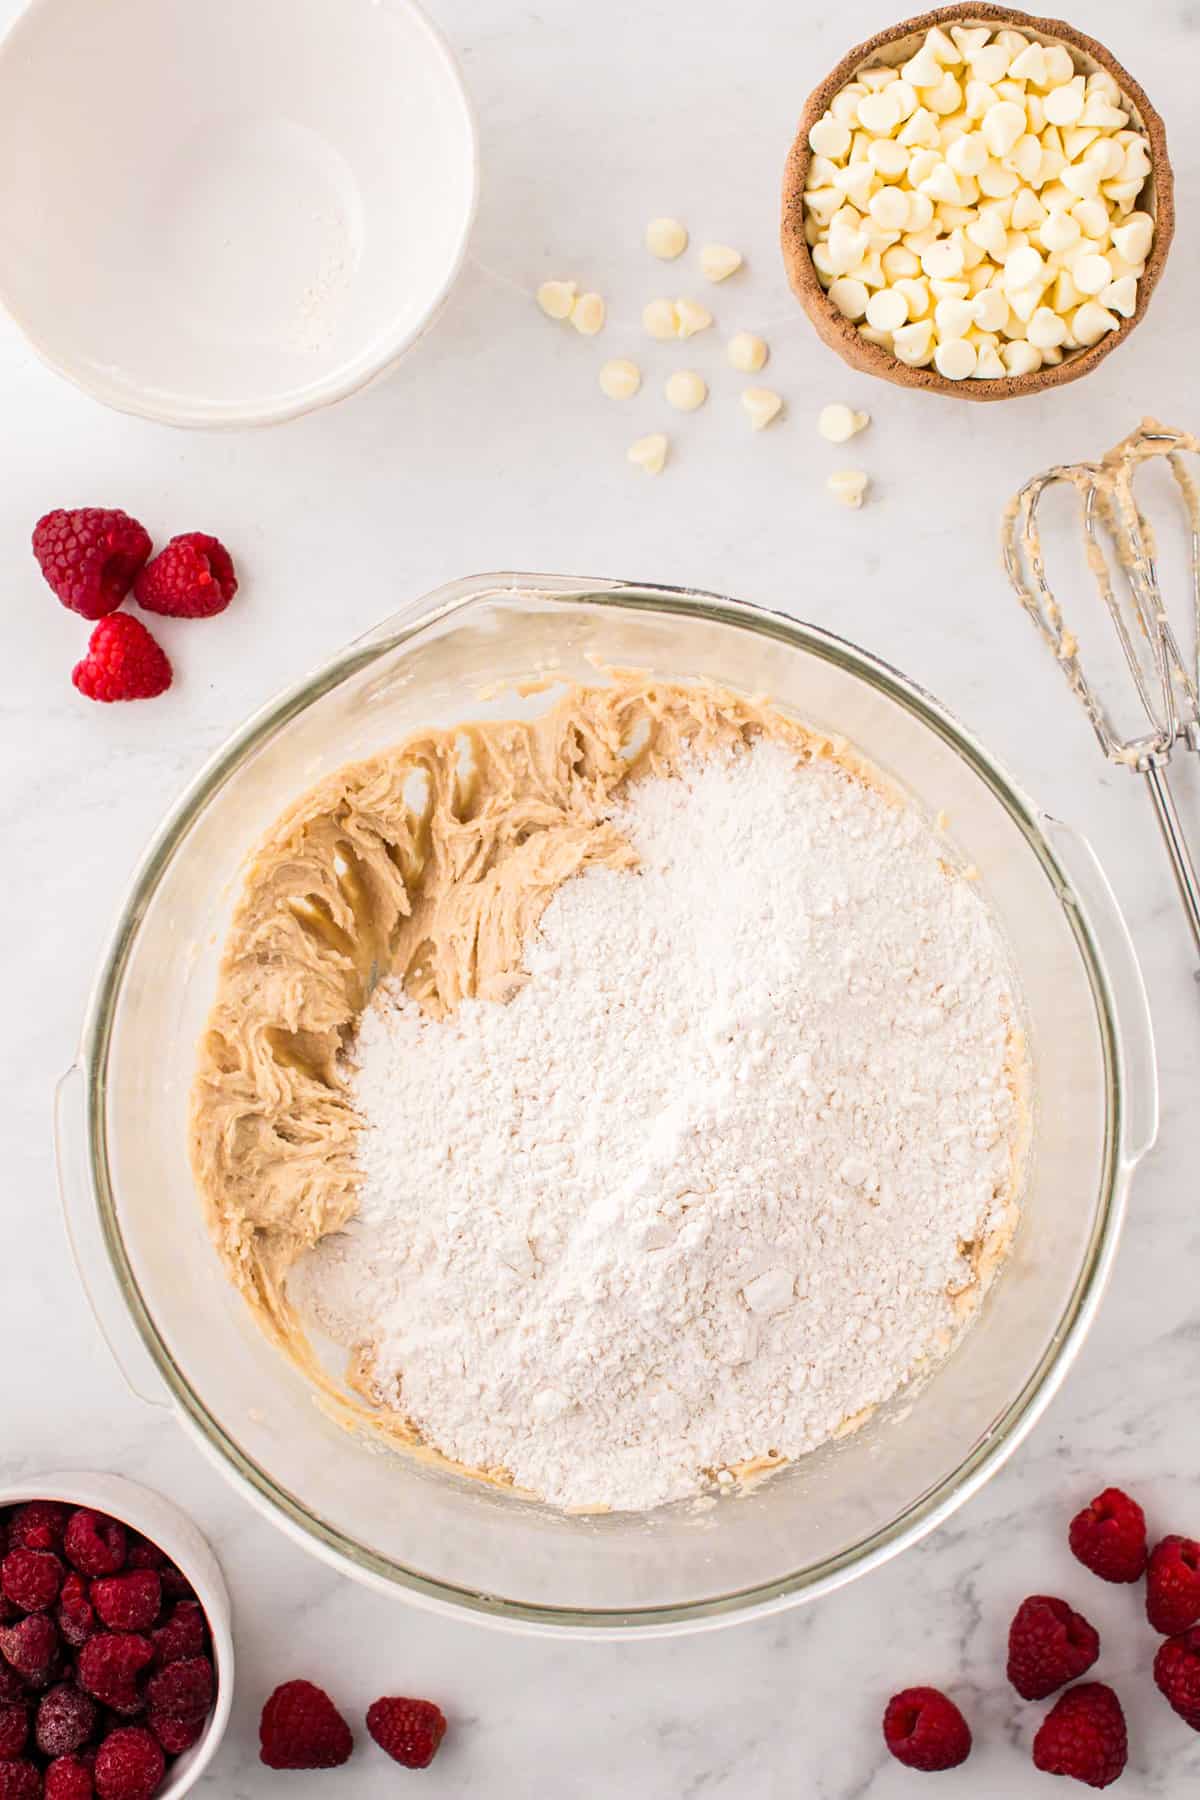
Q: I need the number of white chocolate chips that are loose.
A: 13